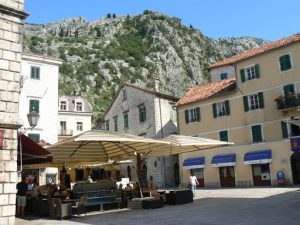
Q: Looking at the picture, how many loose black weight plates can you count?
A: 0